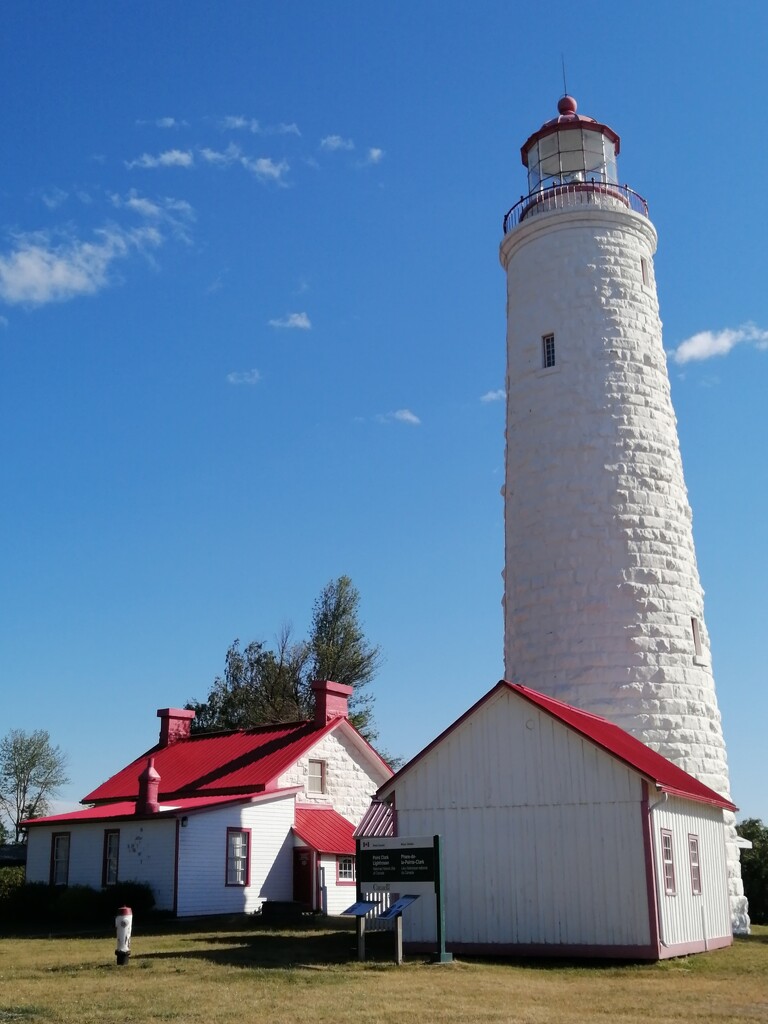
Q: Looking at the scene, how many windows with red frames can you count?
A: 6